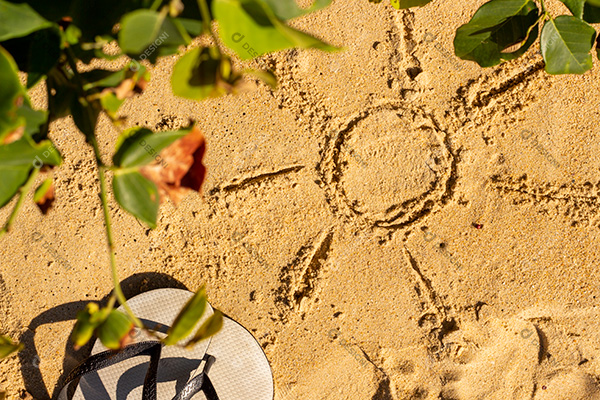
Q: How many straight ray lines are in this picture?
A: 7